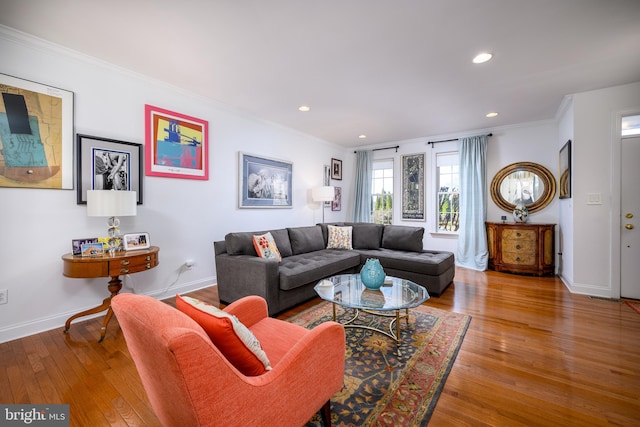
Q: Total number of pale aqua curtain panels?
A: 2